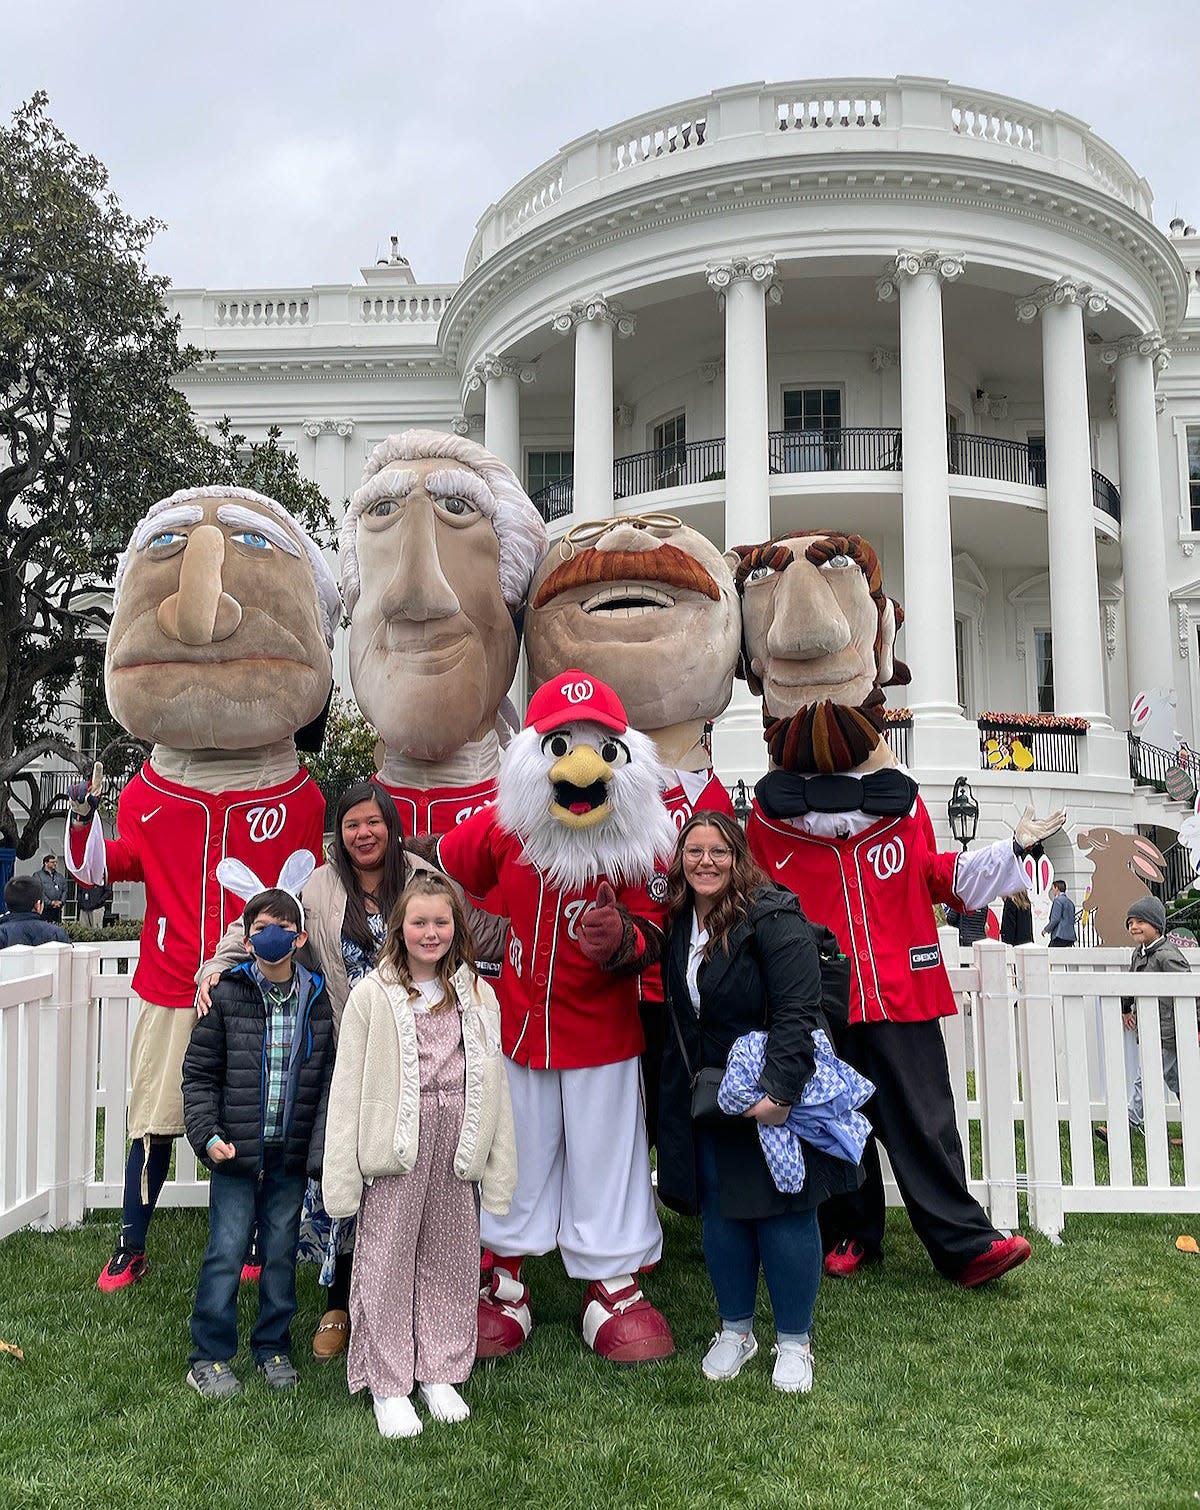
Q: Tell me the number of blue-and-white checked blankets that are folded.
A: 1